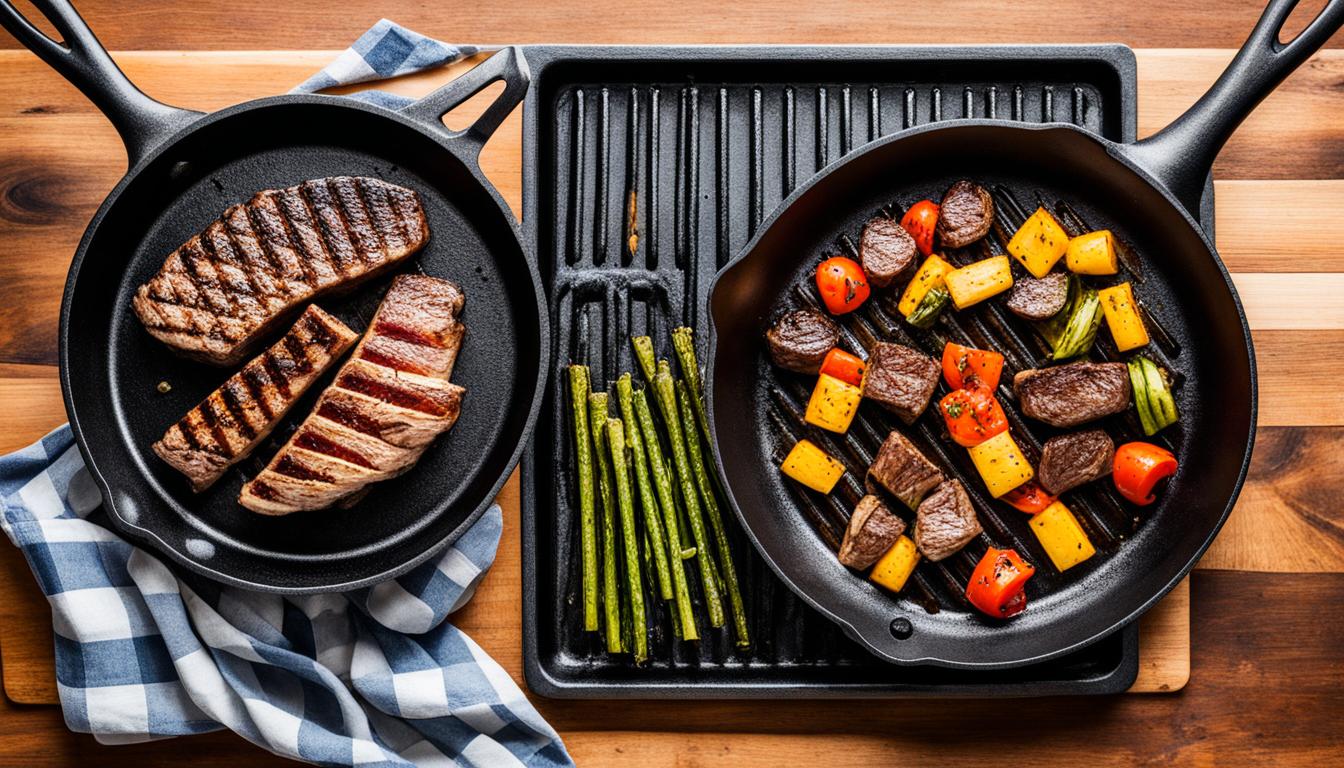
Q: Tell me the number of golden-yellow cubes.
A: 10